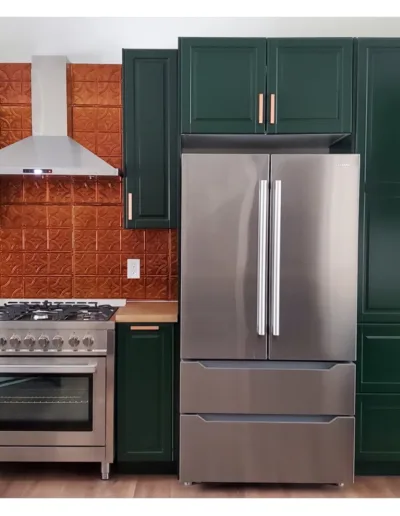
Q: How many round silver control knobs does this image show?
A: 7